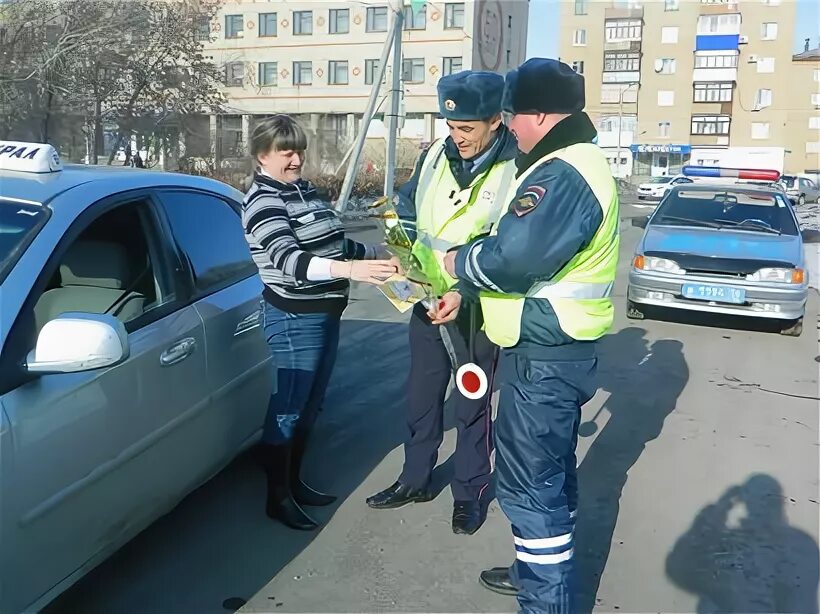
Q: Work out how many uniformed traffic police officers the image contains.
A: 2